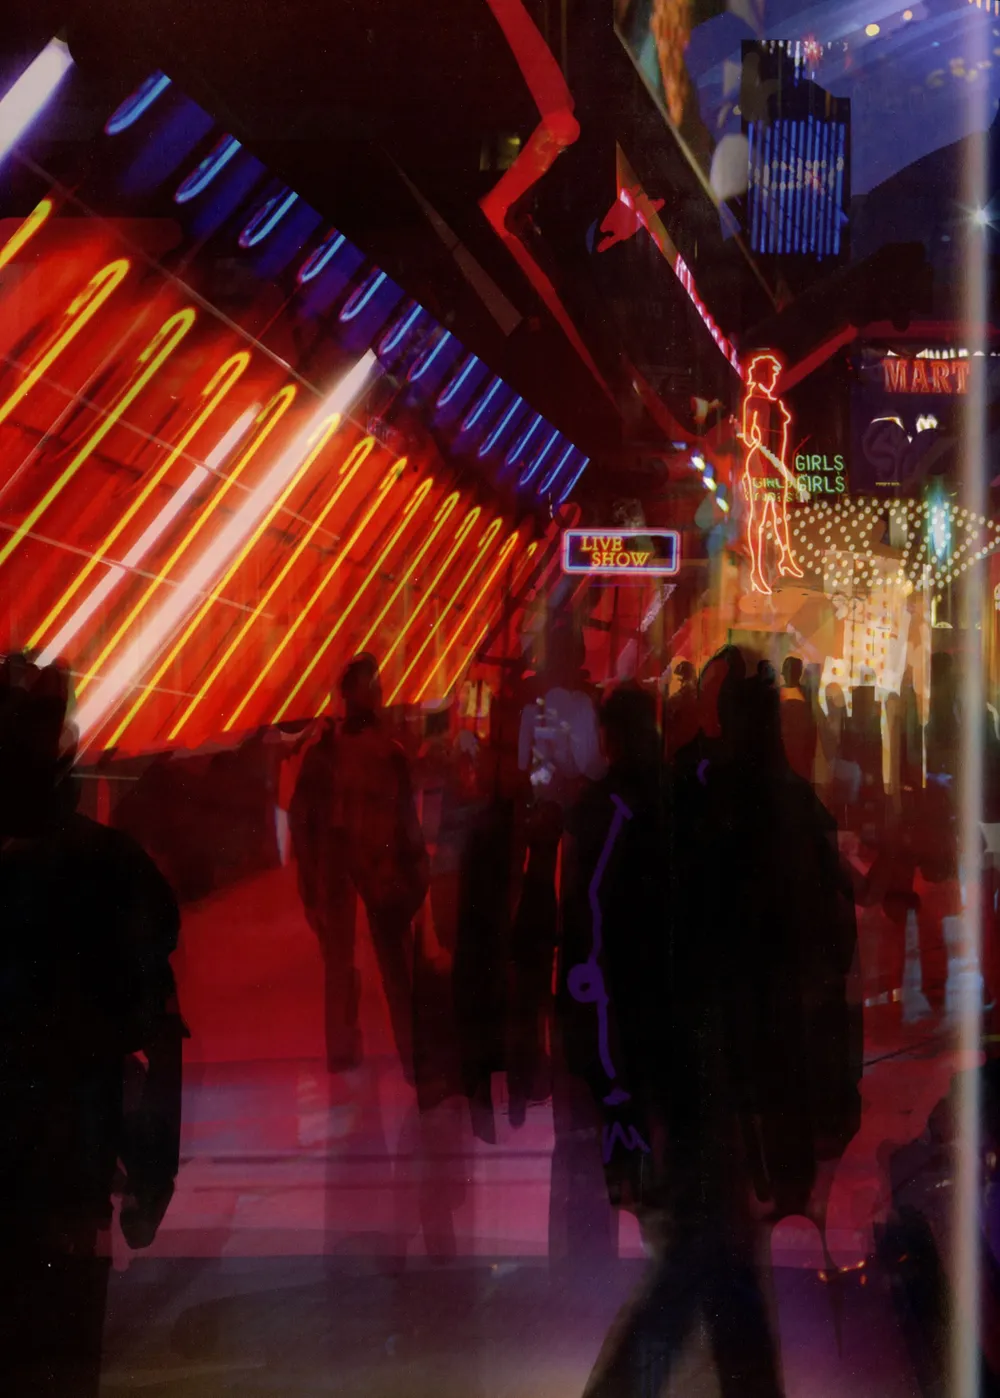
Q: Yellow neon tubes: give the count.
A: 14